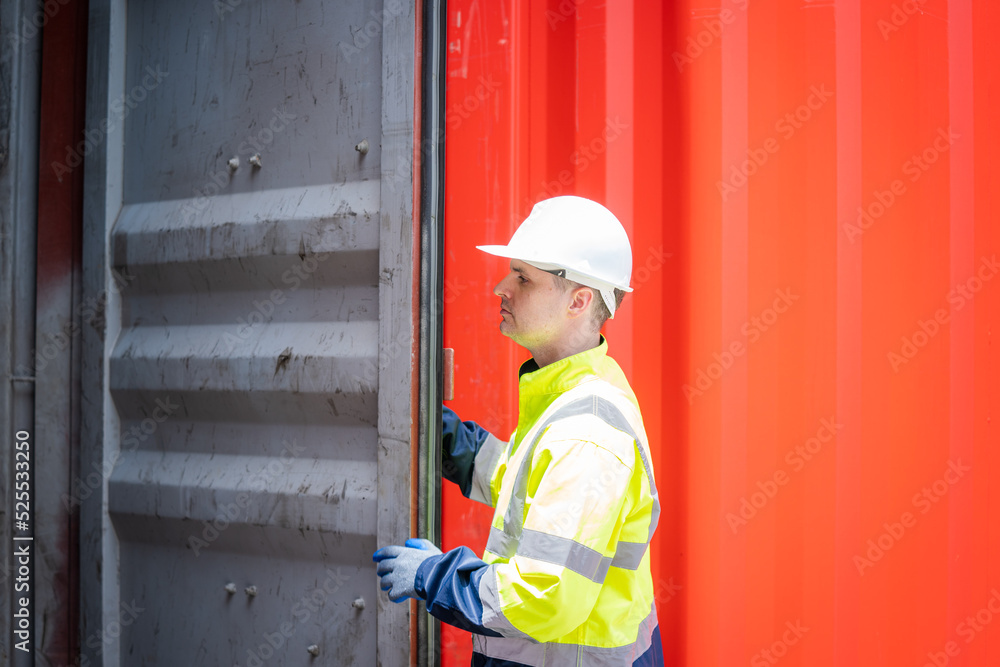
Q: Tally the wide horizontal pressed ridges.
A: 3